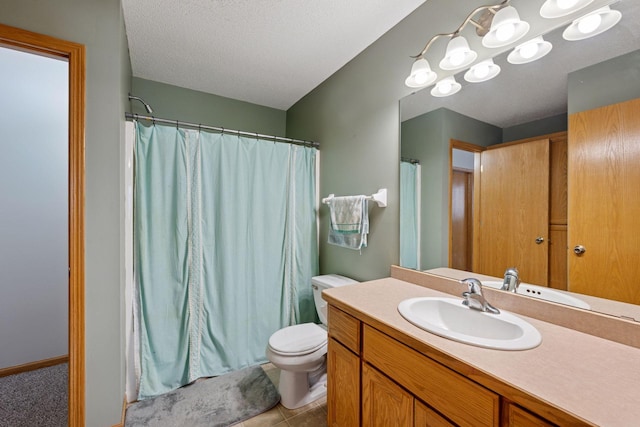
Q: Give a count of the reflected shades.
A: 4